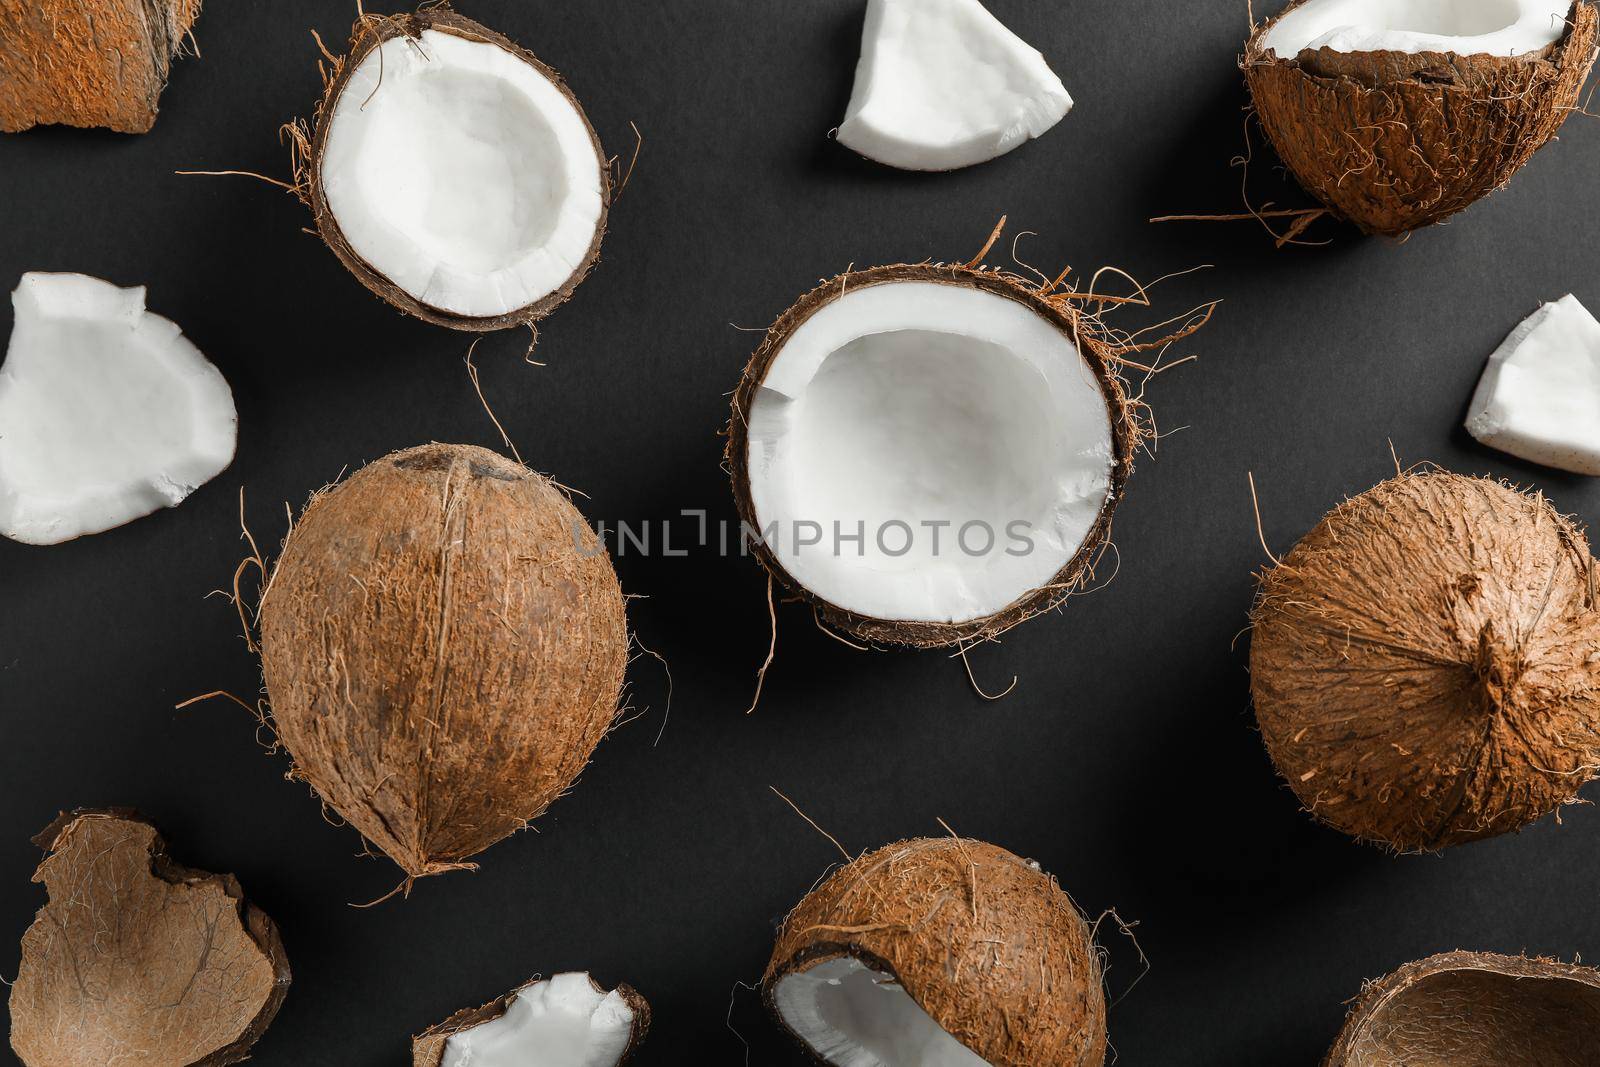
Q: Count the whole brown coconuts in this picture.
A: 2